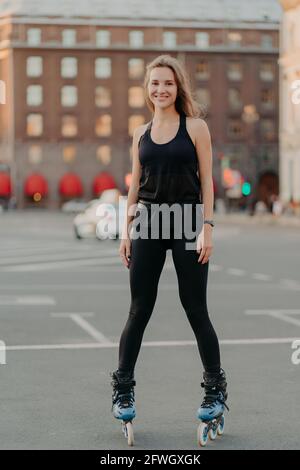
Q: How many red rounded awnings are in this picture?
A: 4